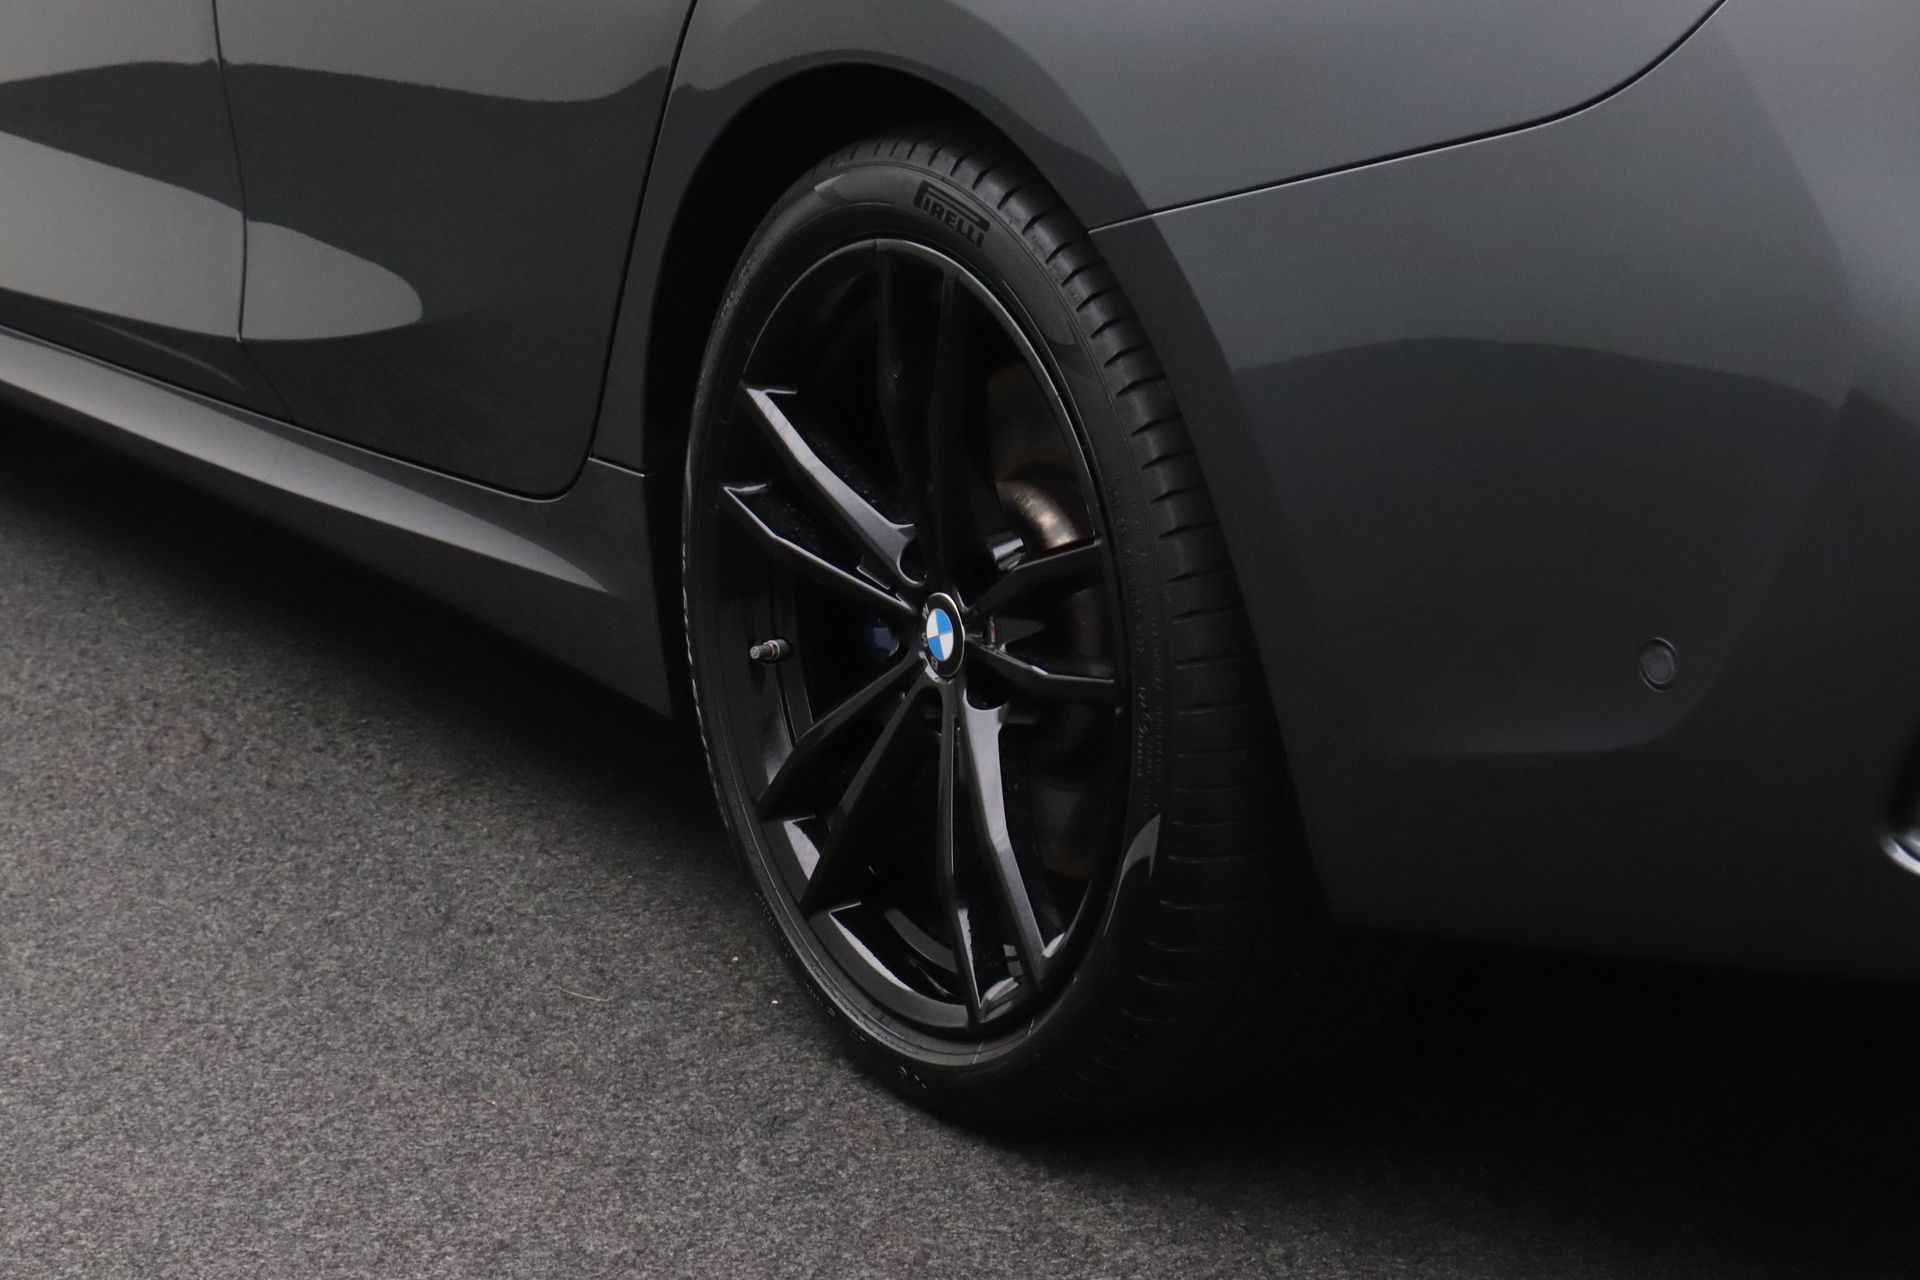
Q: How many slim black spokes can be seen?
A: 10